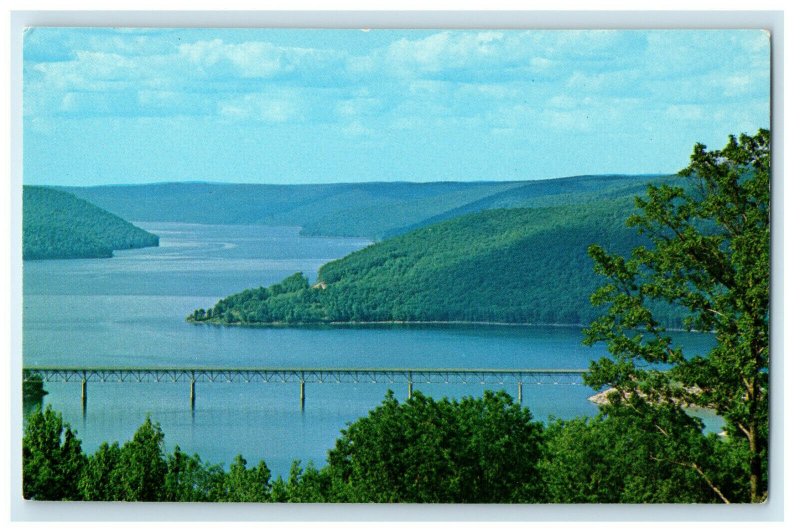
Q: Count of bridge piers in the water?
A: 5